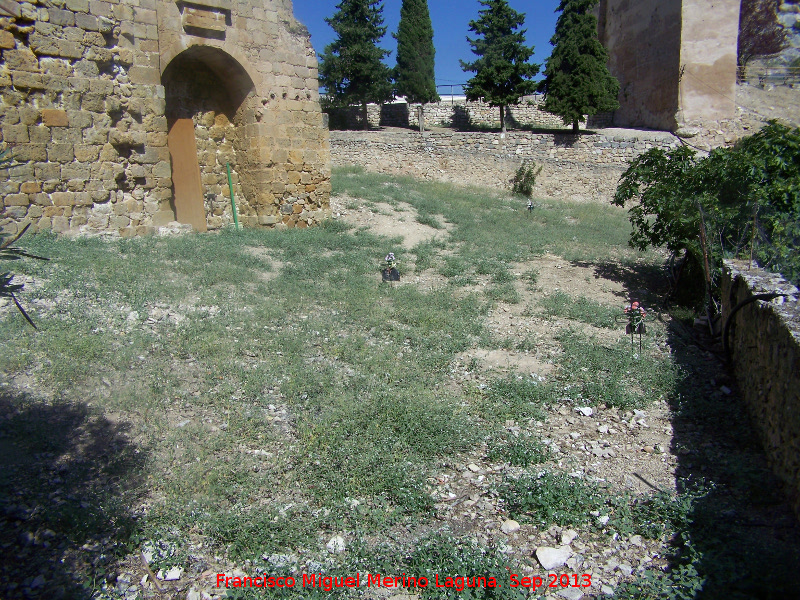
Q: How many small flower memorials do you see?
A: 3